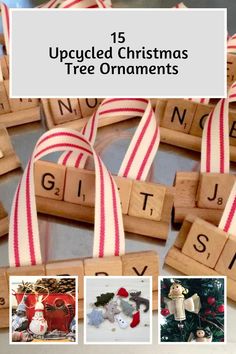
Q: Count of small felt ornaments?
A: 8